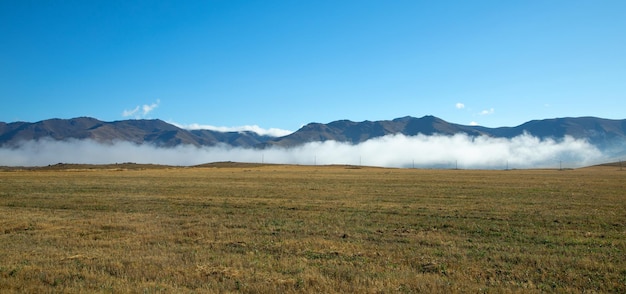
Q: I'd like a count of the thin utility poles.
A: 8